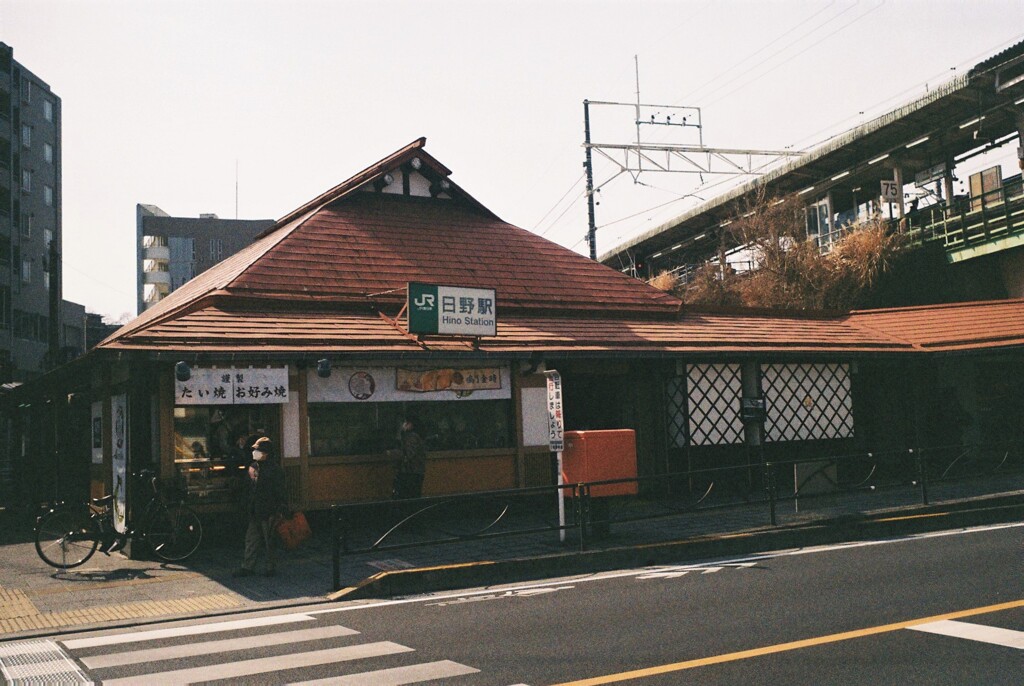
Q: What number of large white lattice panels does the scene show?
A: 2